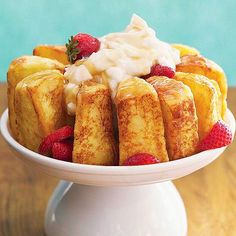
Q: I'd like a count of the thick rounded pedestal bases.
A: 1